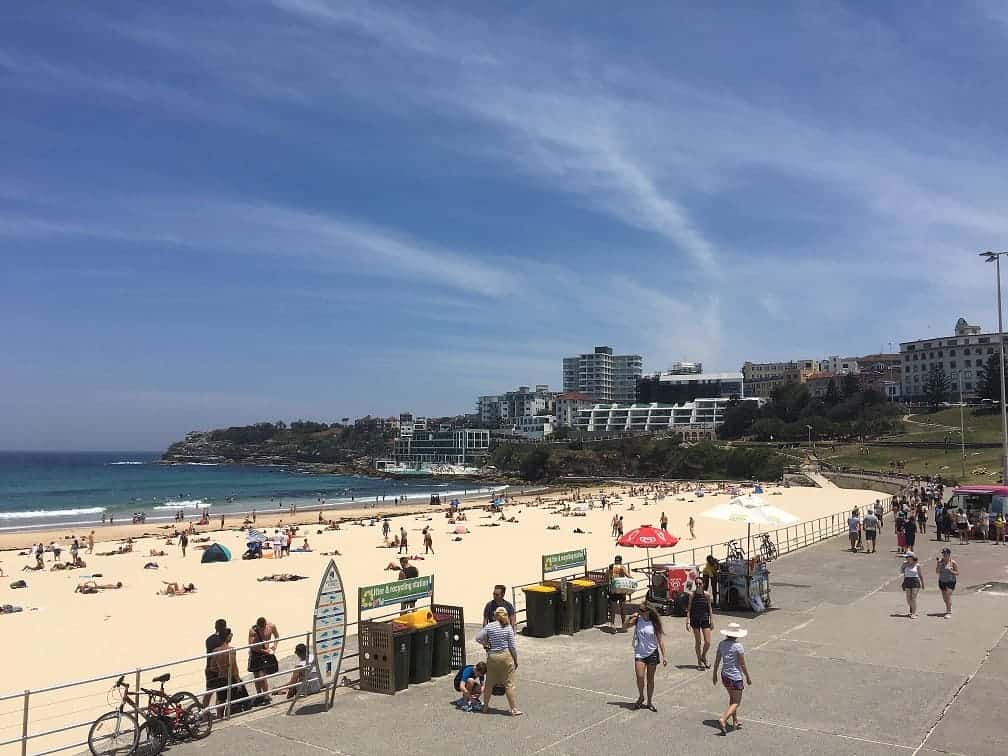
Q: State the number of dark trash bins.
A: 7